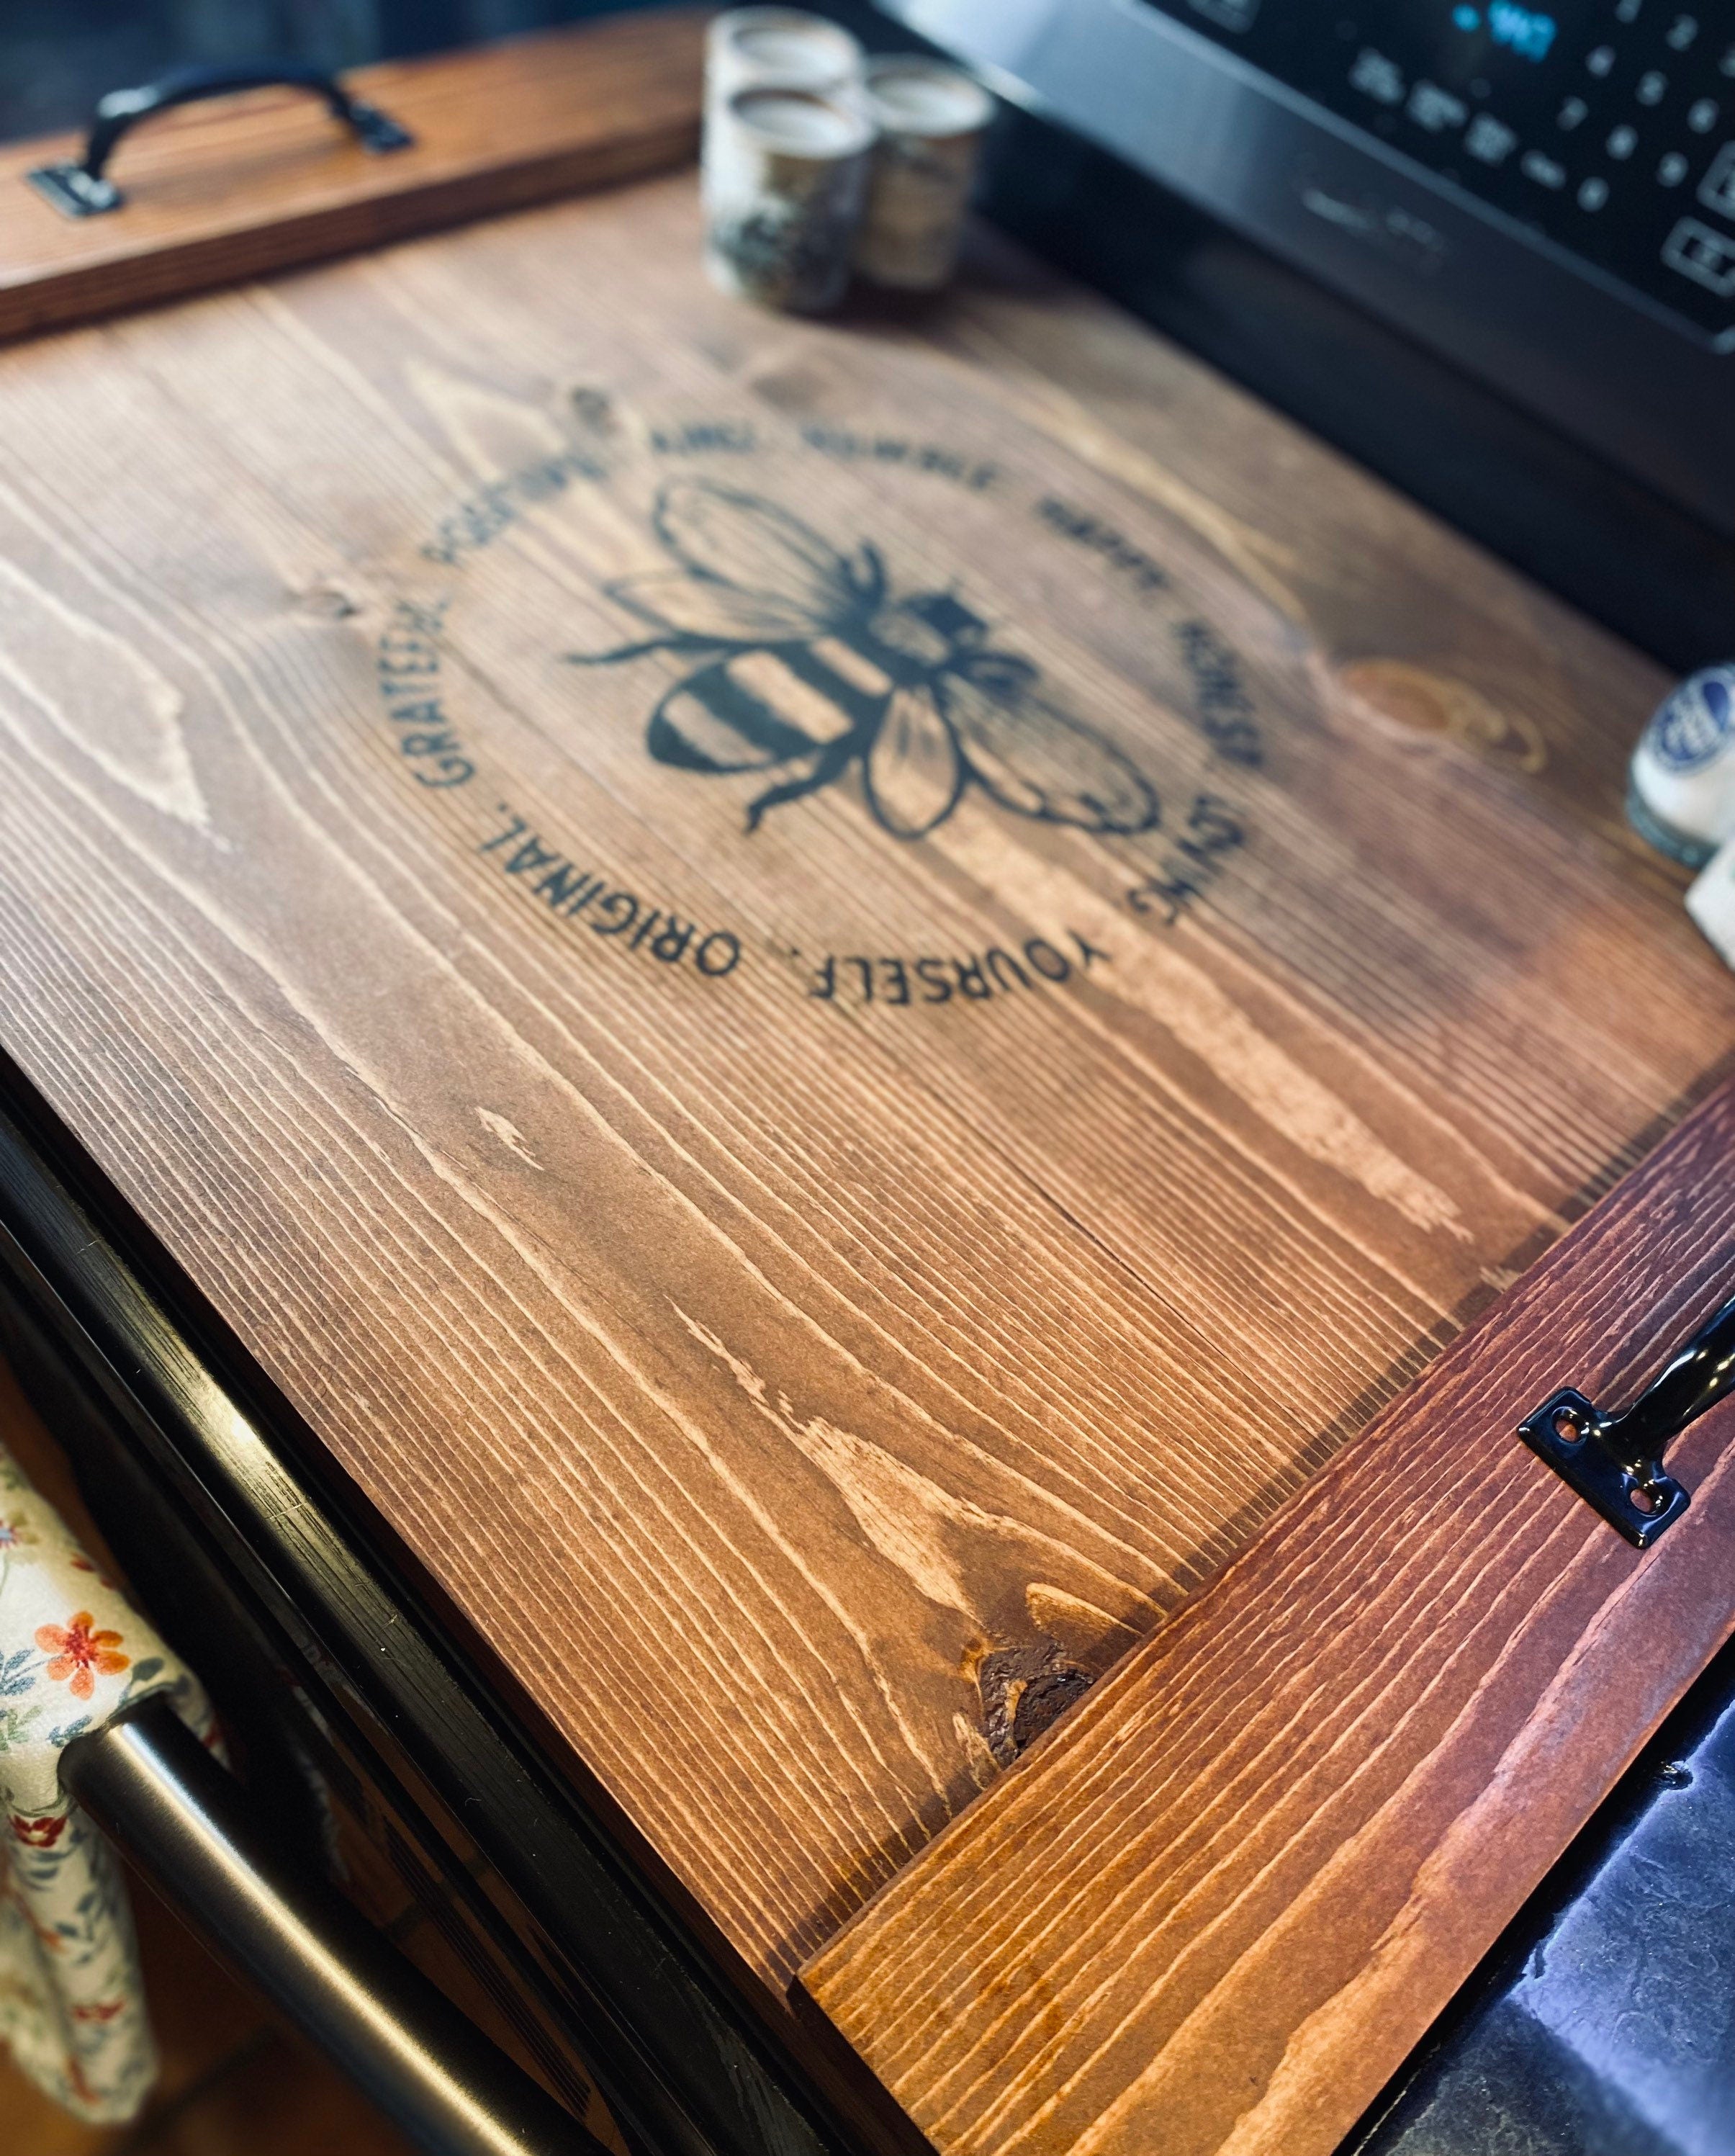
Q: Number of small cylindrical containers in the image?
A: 3